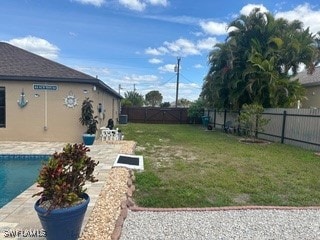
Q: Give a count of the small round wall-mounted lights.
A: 2